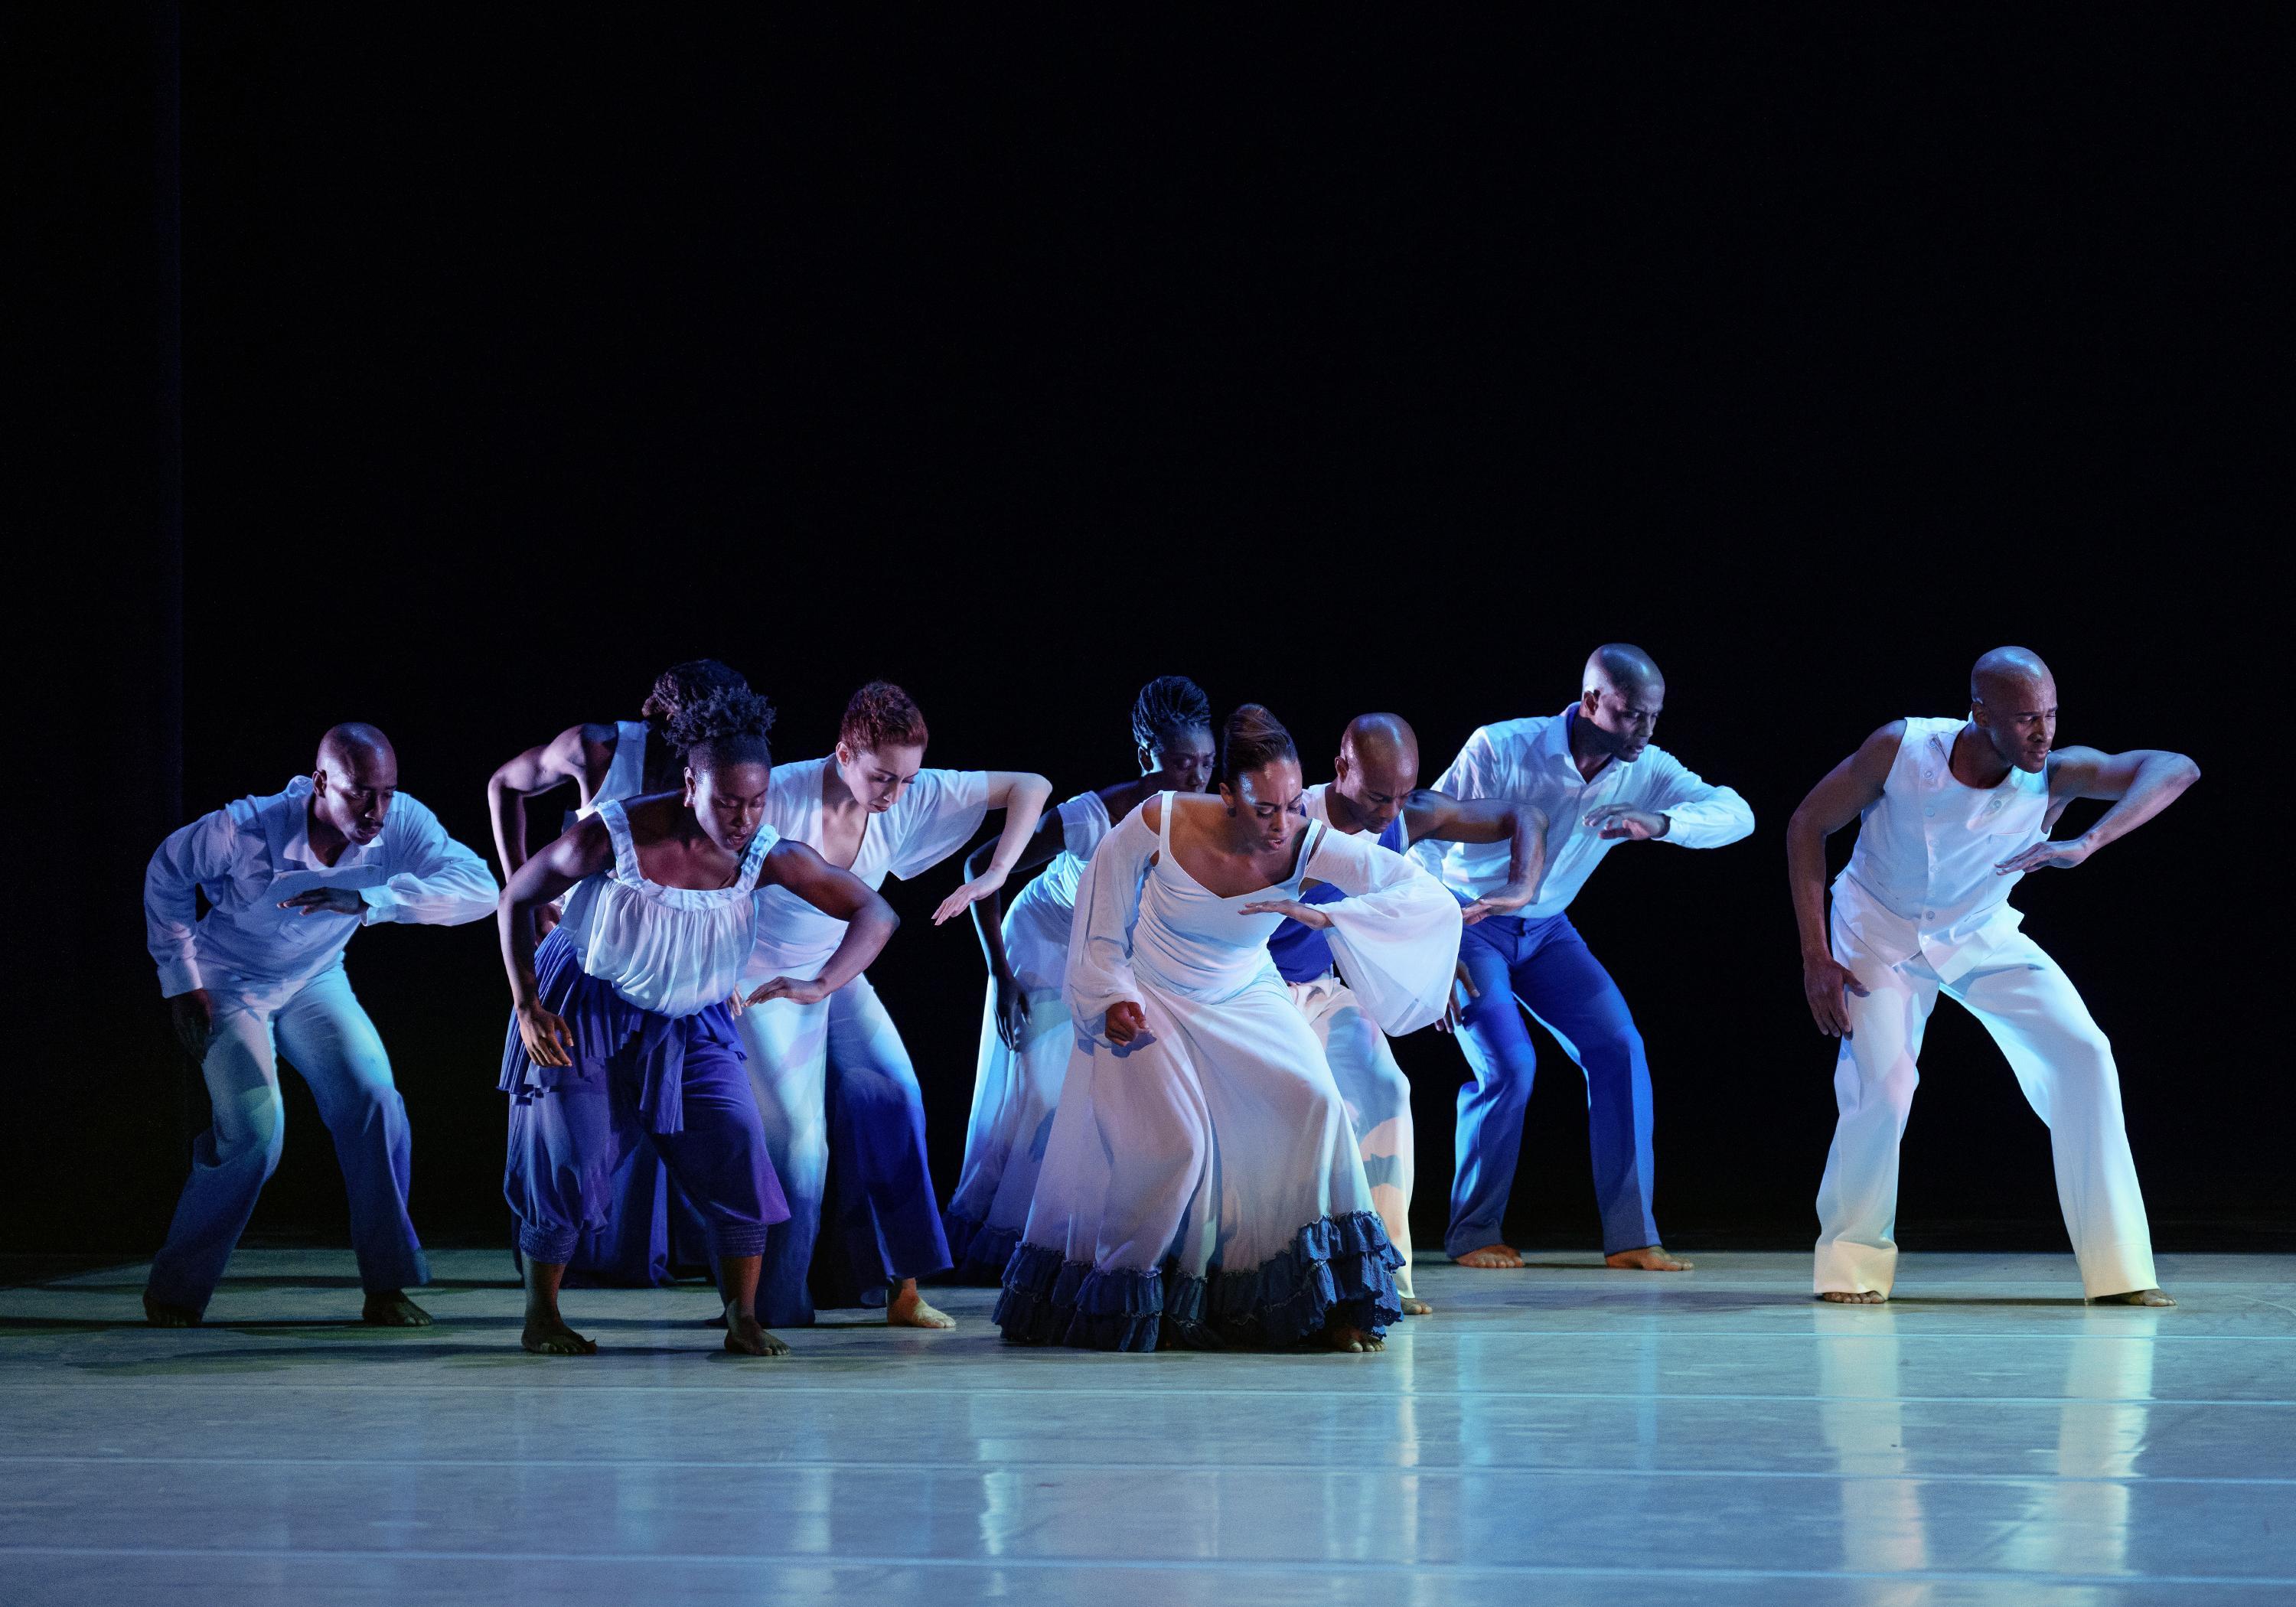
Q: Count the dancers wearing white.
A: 9